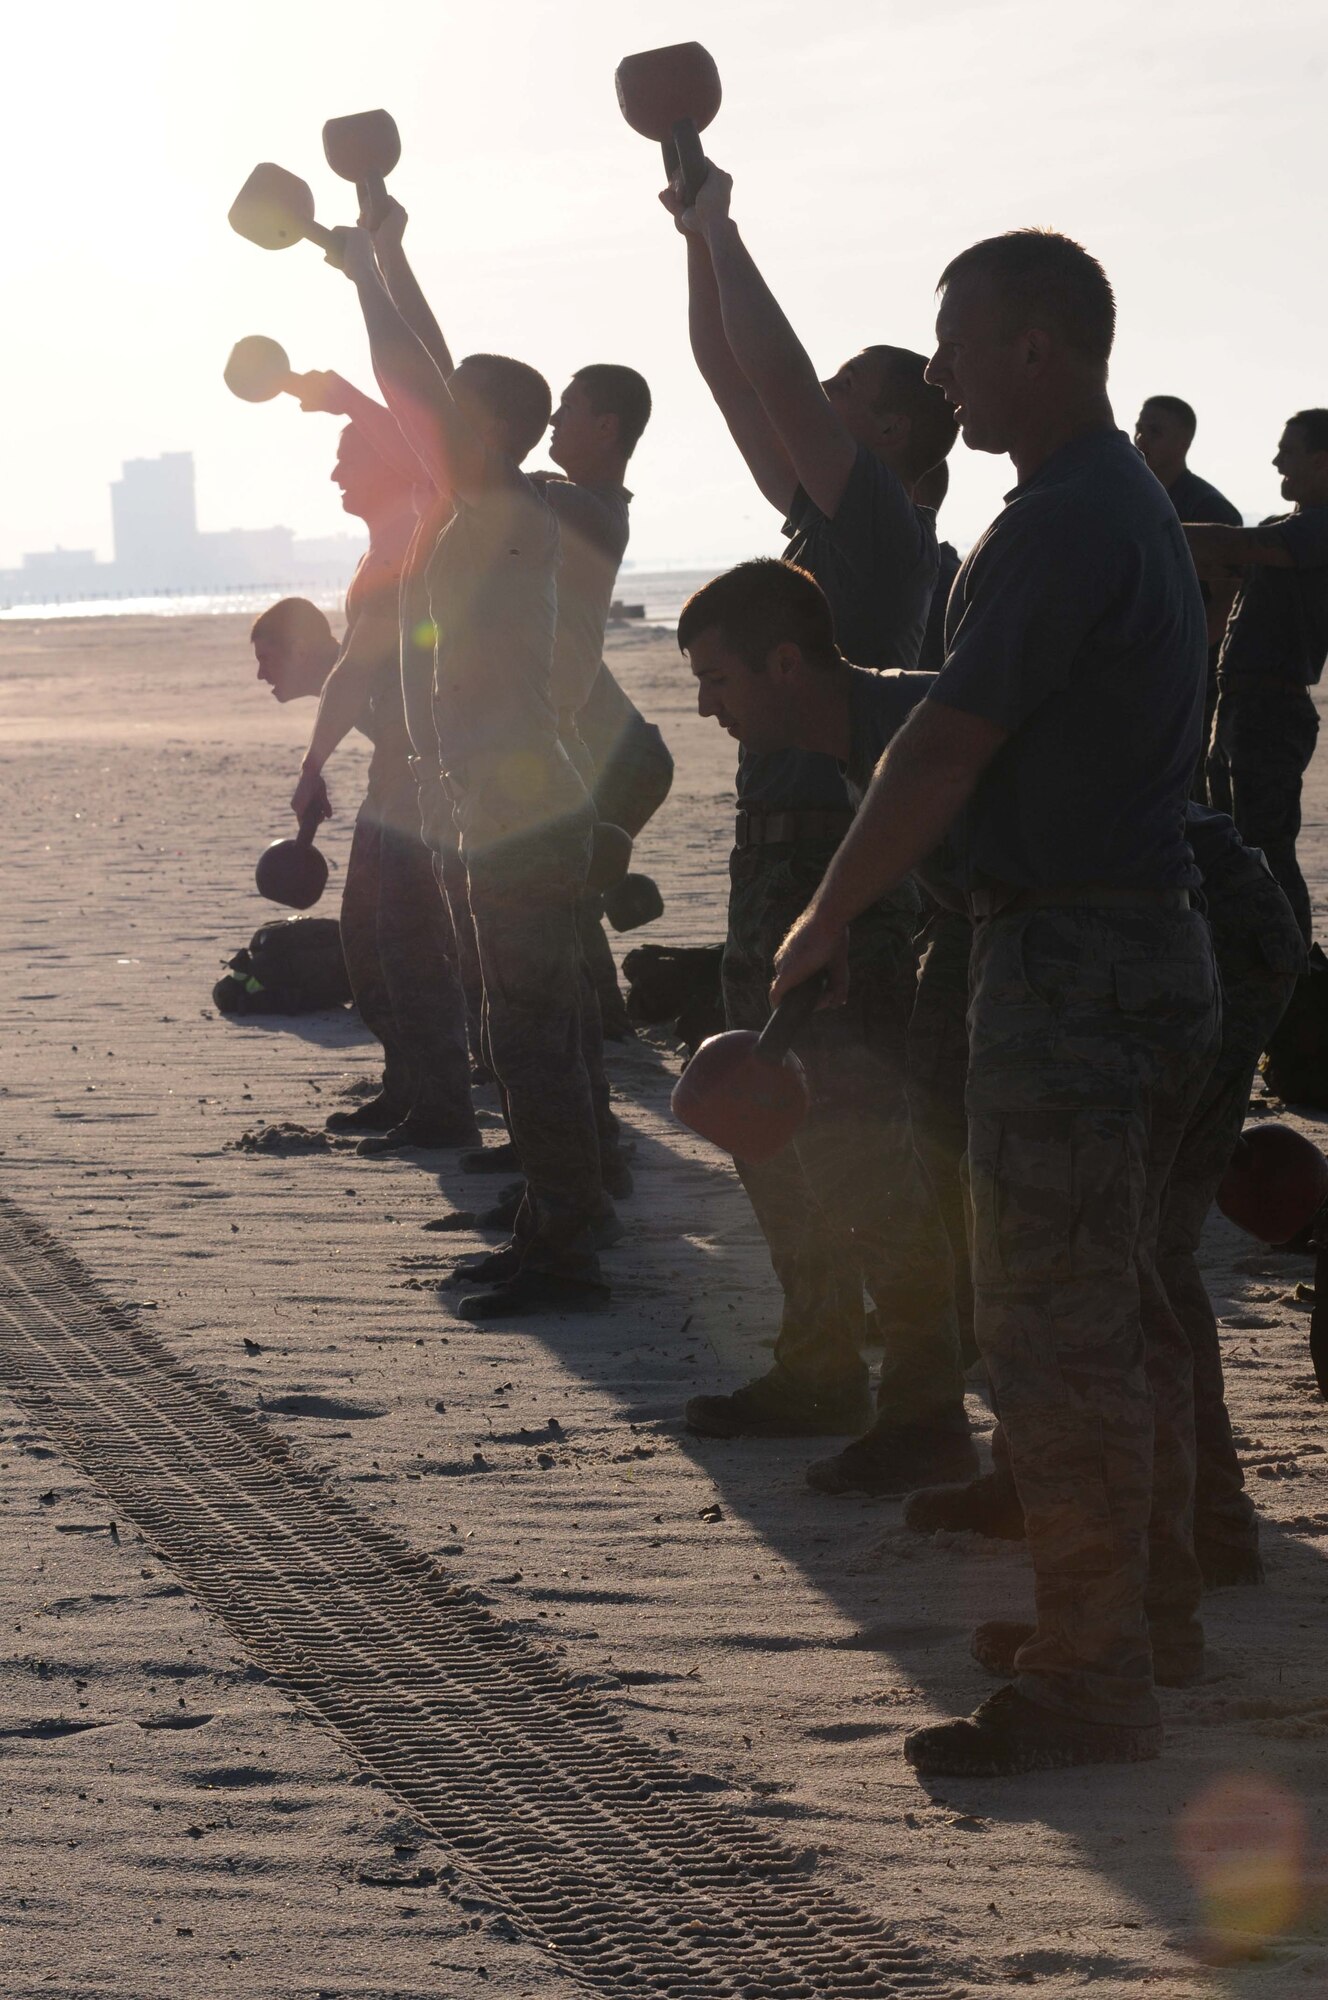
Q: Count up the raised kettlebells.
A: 4